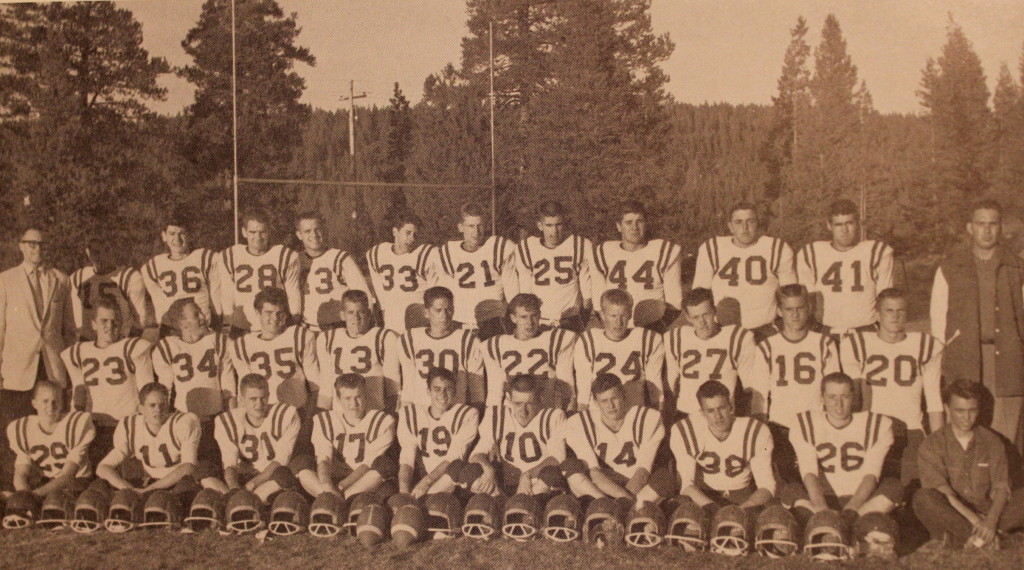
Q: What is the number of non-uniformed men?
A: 3